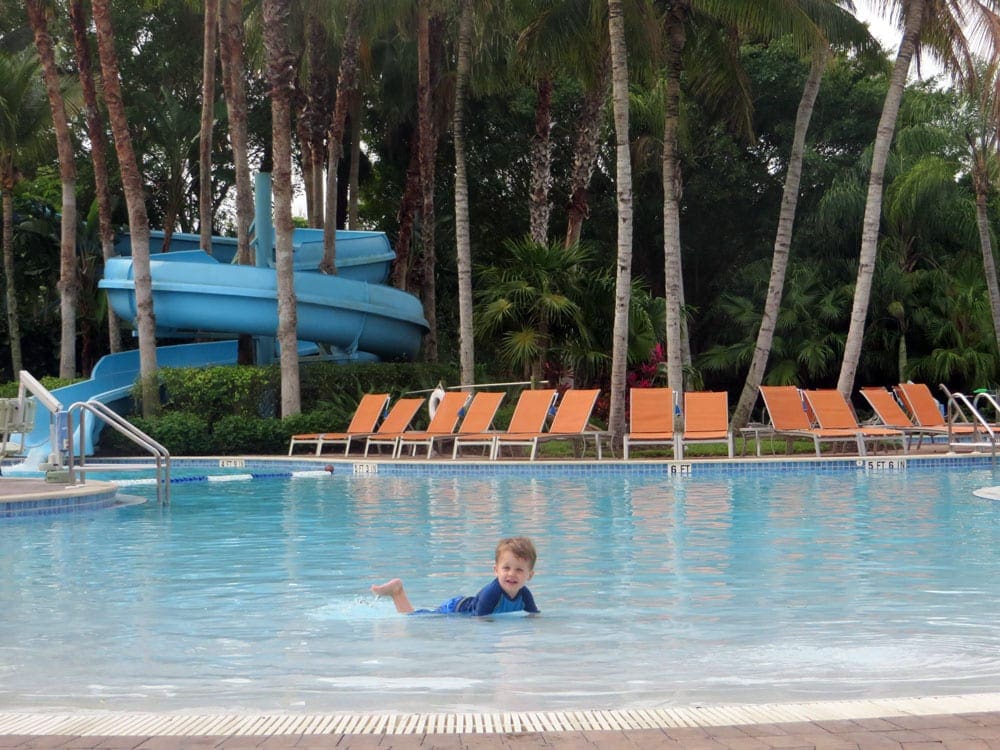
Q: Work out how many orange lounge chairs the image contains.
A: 12